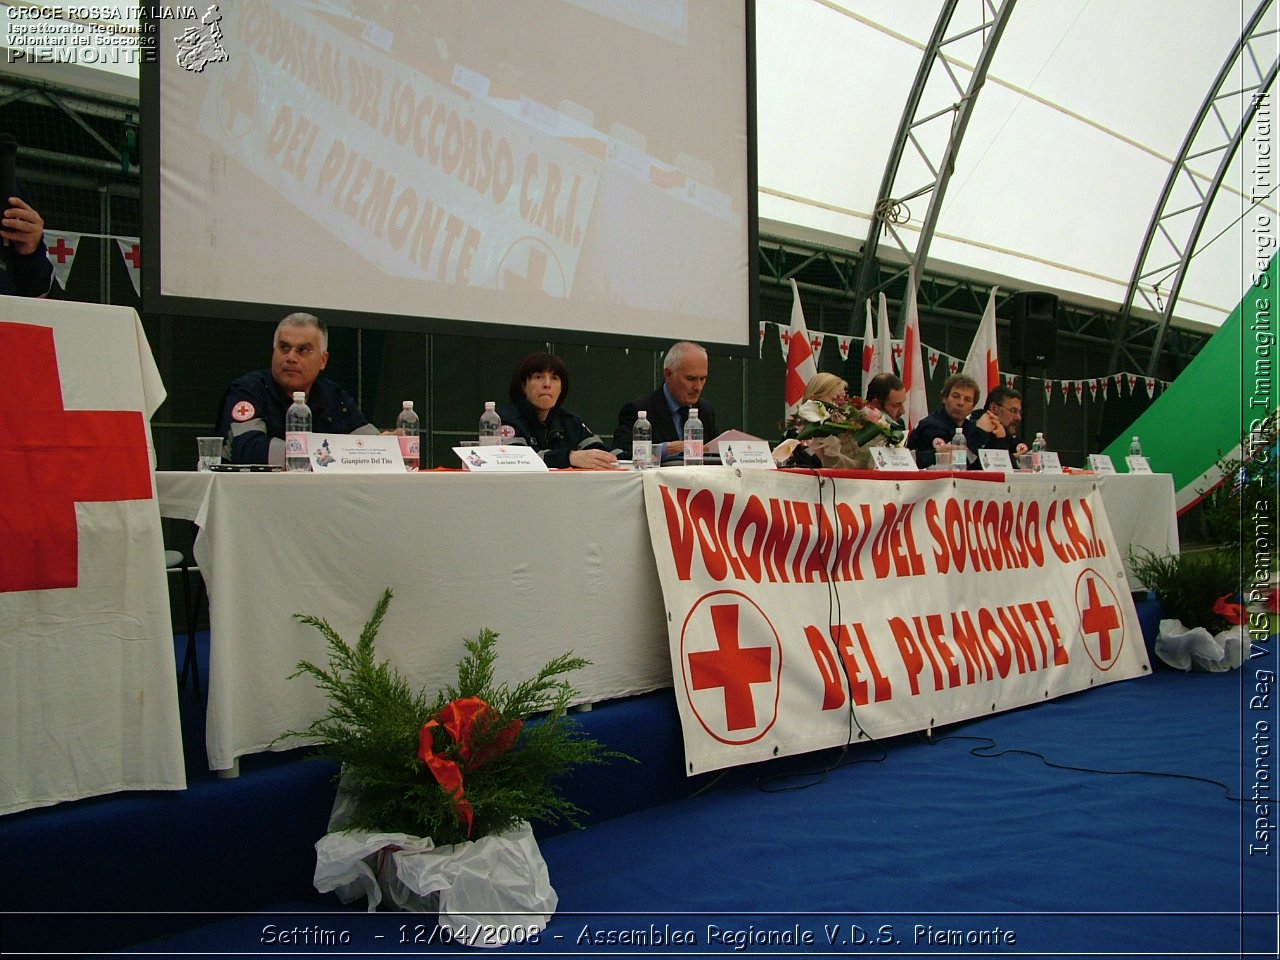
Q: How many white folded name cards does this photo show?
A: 8